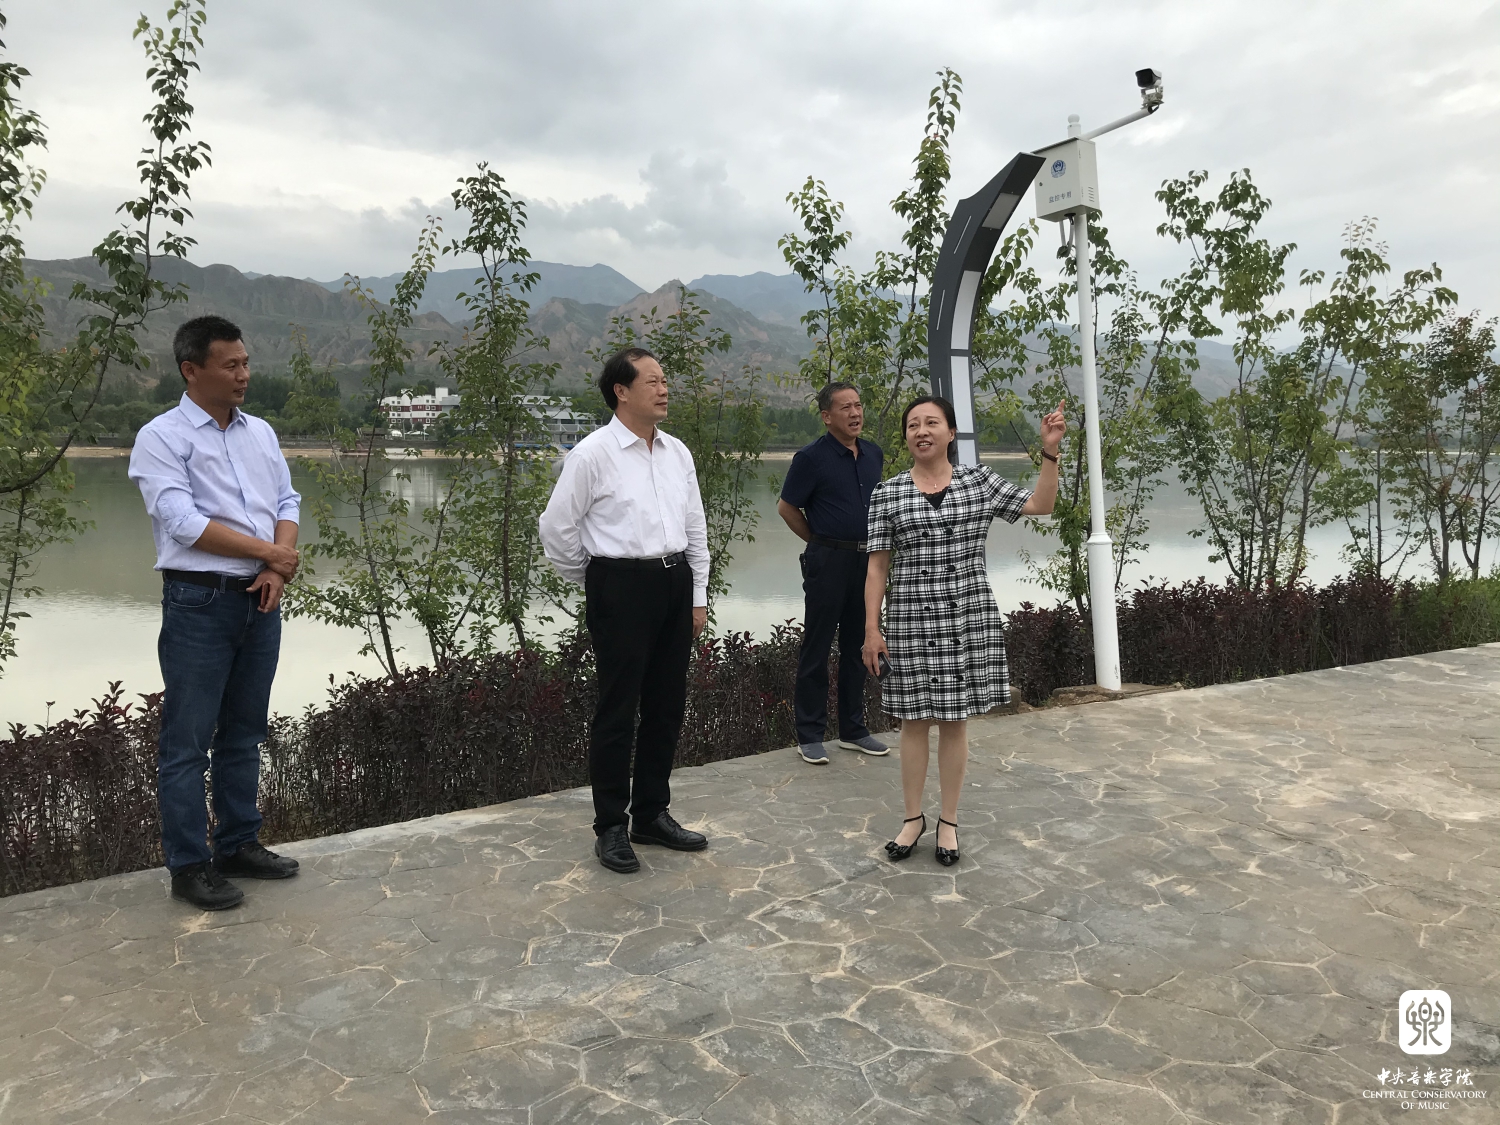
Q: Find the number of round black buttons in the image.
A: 10